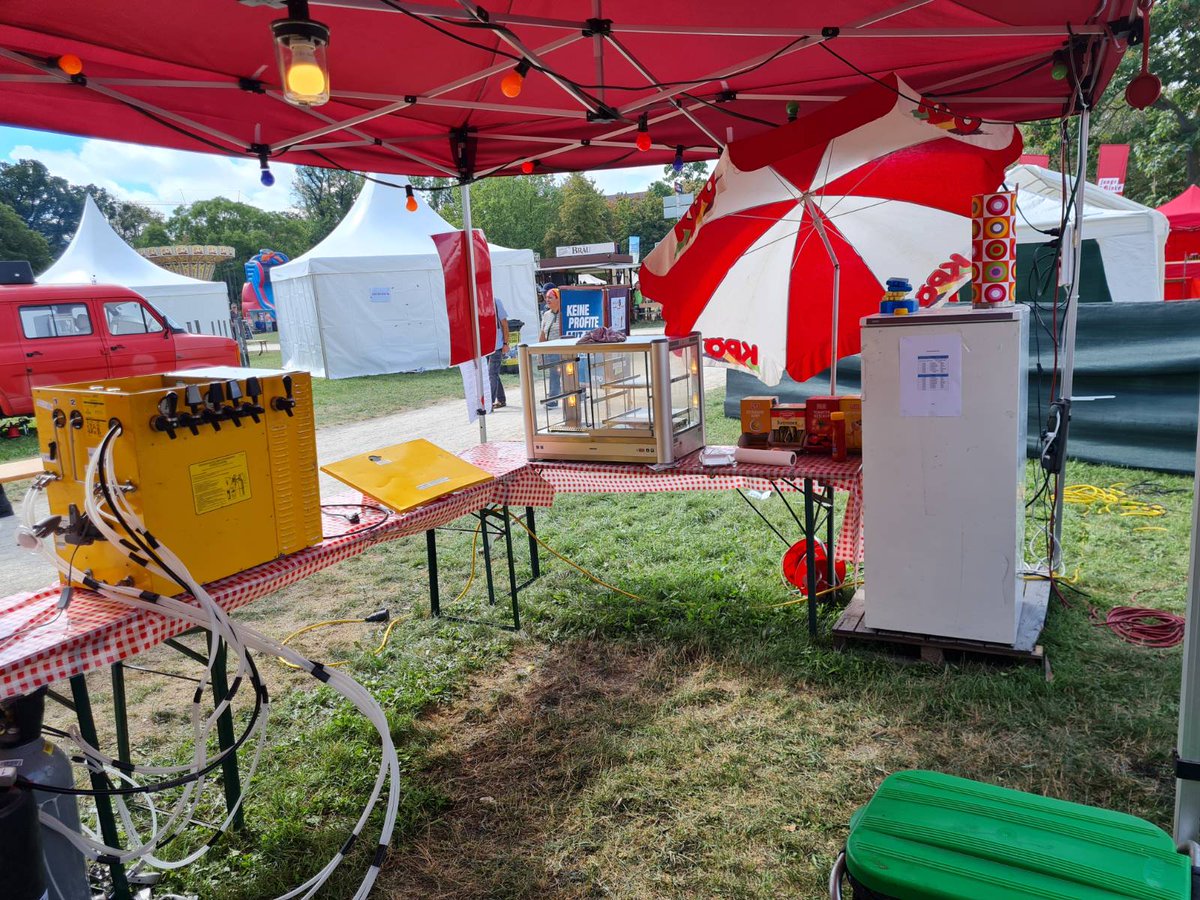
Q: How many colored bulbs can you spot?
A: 9